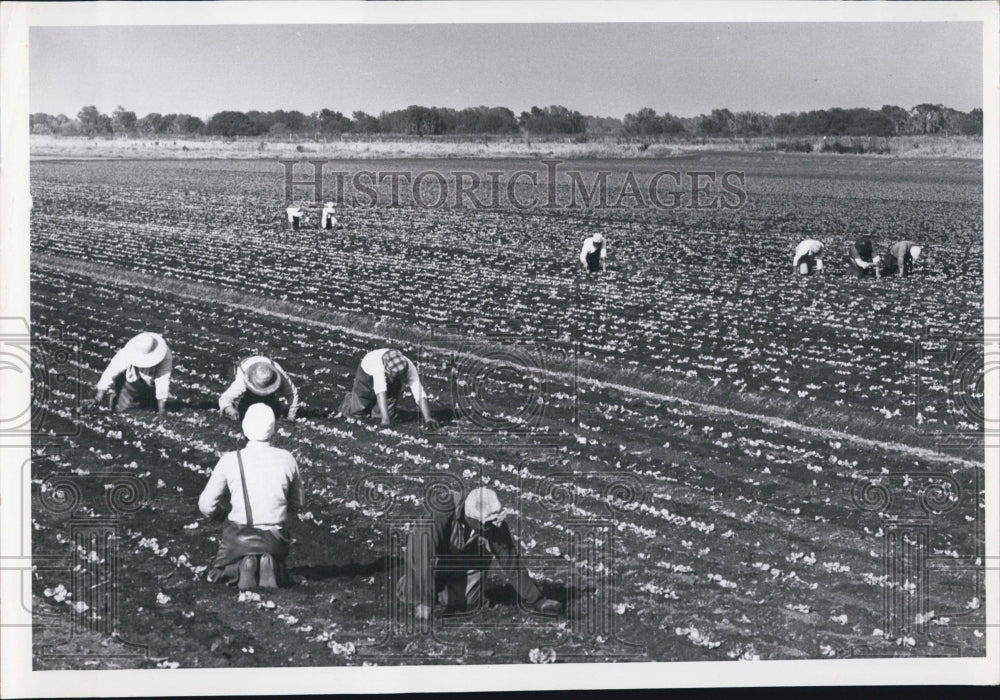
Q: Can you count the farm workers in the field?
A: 11